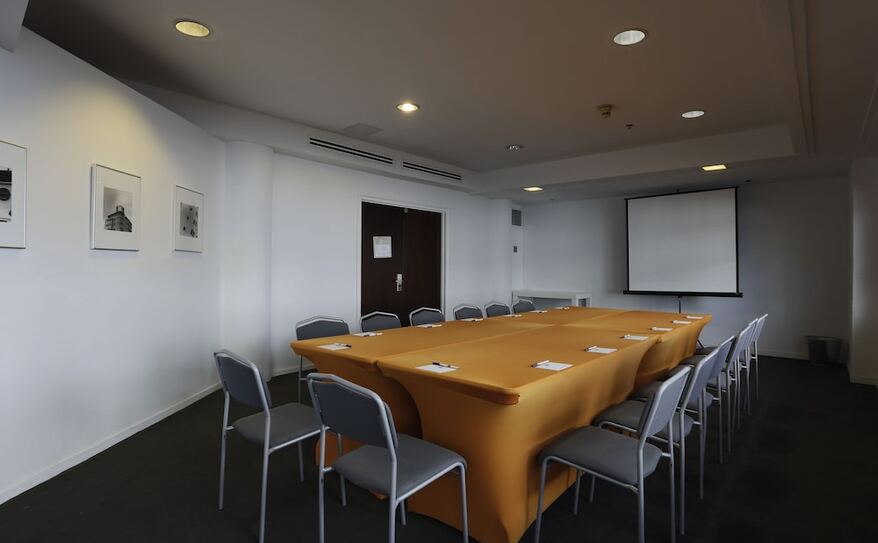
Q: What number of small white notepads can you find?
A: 14